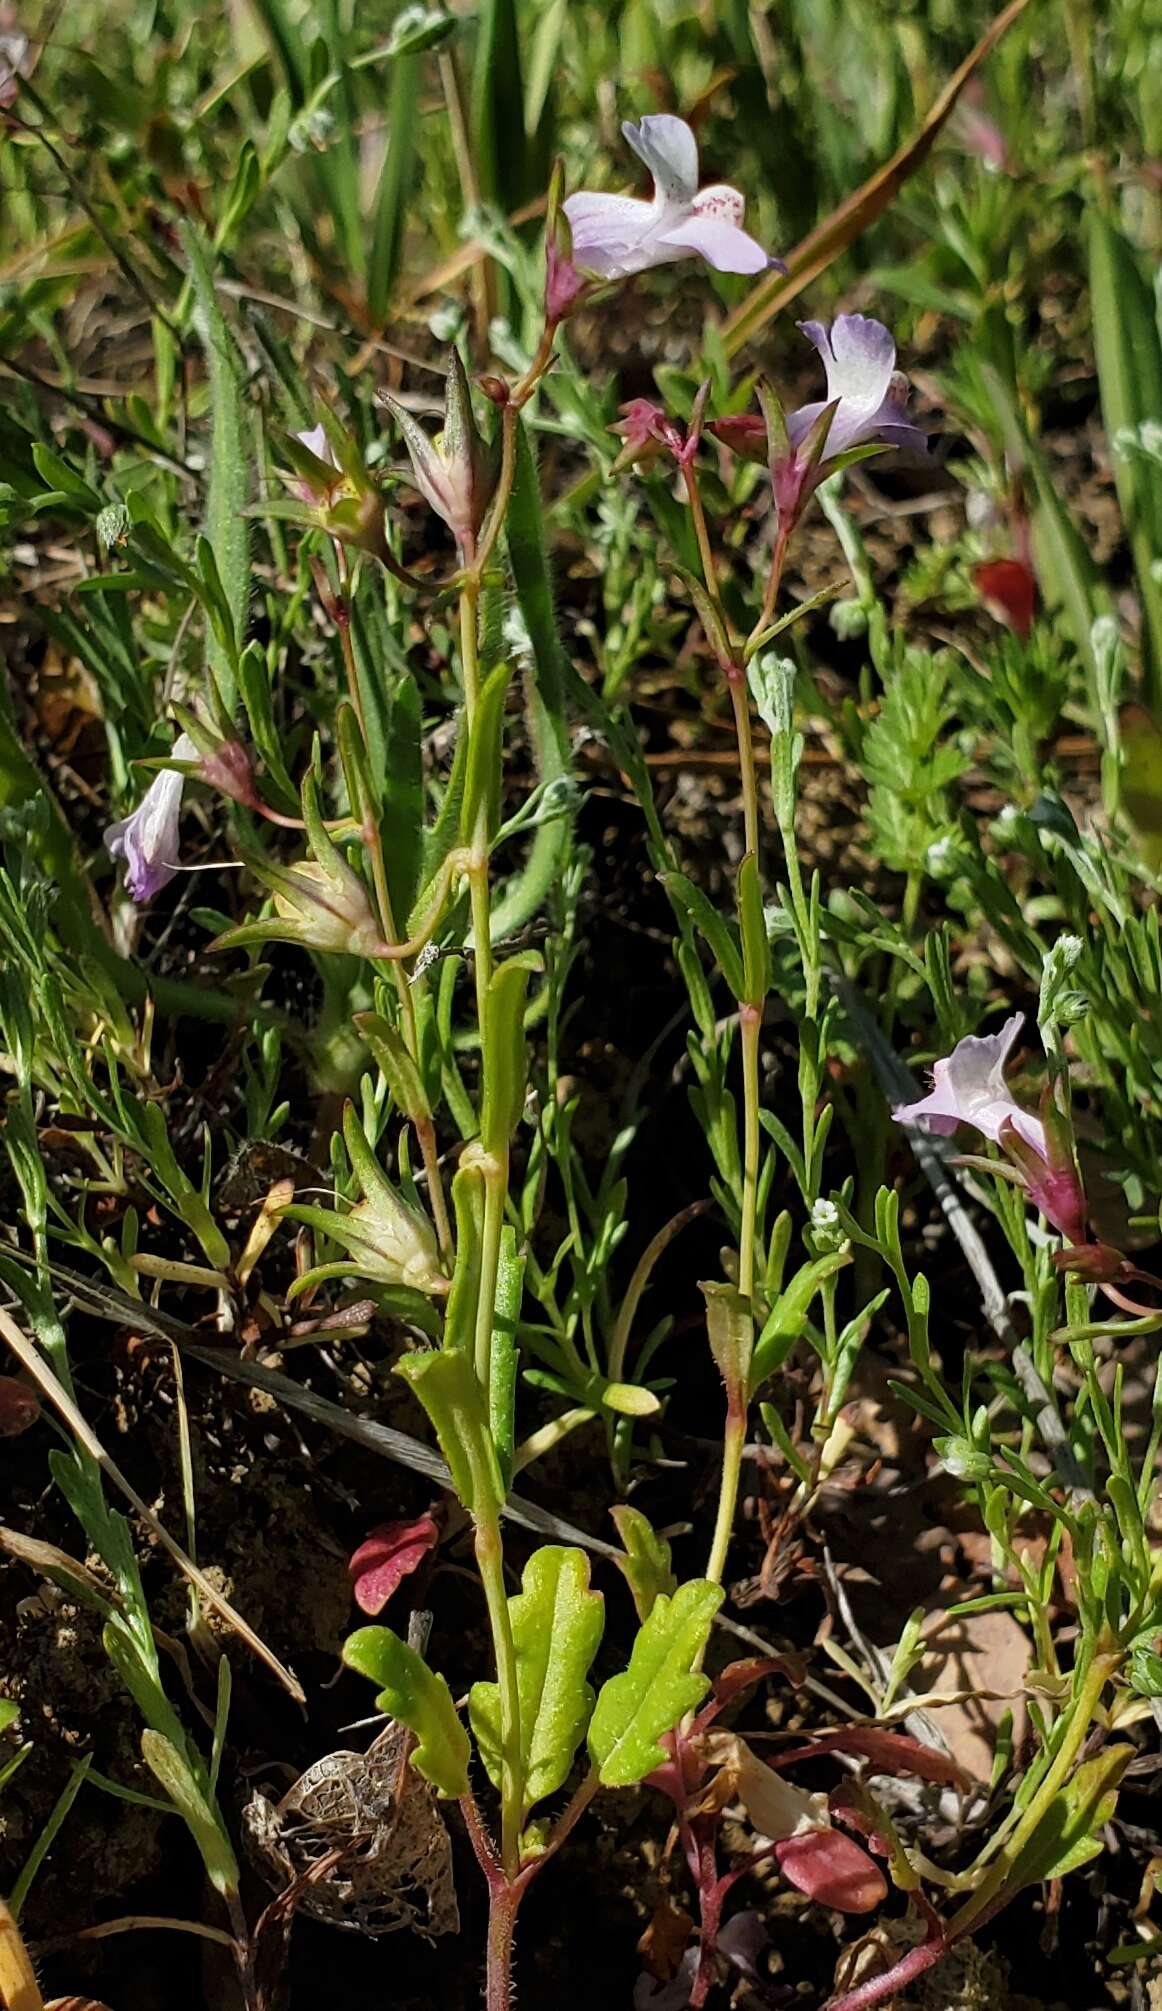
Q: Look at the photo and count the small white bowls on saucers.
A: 0